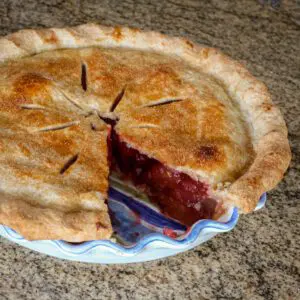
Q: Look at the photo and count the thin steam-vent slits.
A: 8